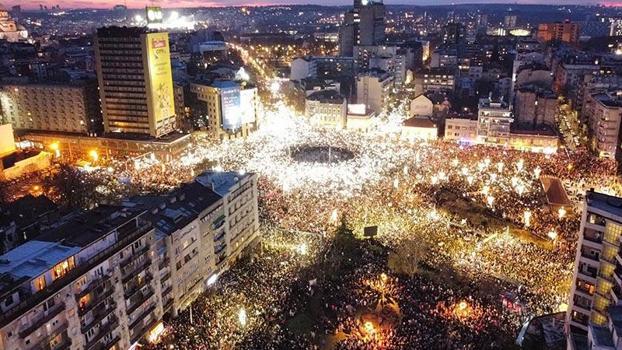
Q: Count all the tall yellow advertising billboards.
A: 1